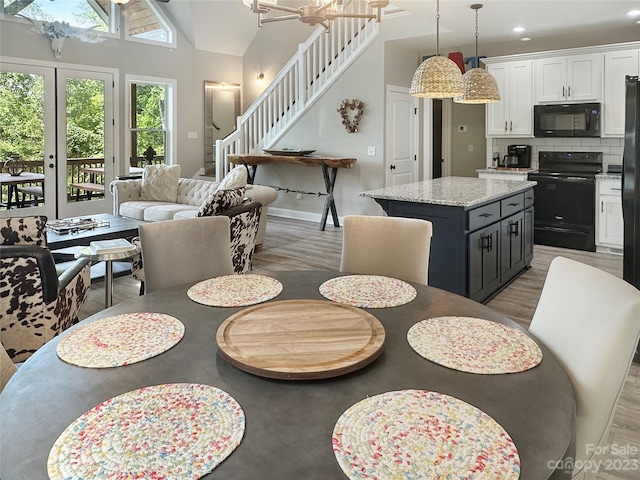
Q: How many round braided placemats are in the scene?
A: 6